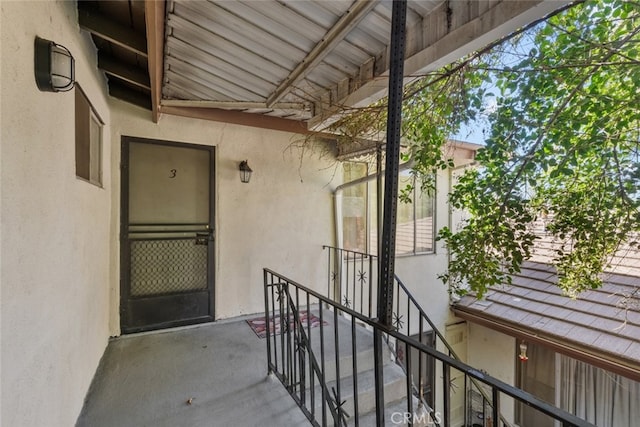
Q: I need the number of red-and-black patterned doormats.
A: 1